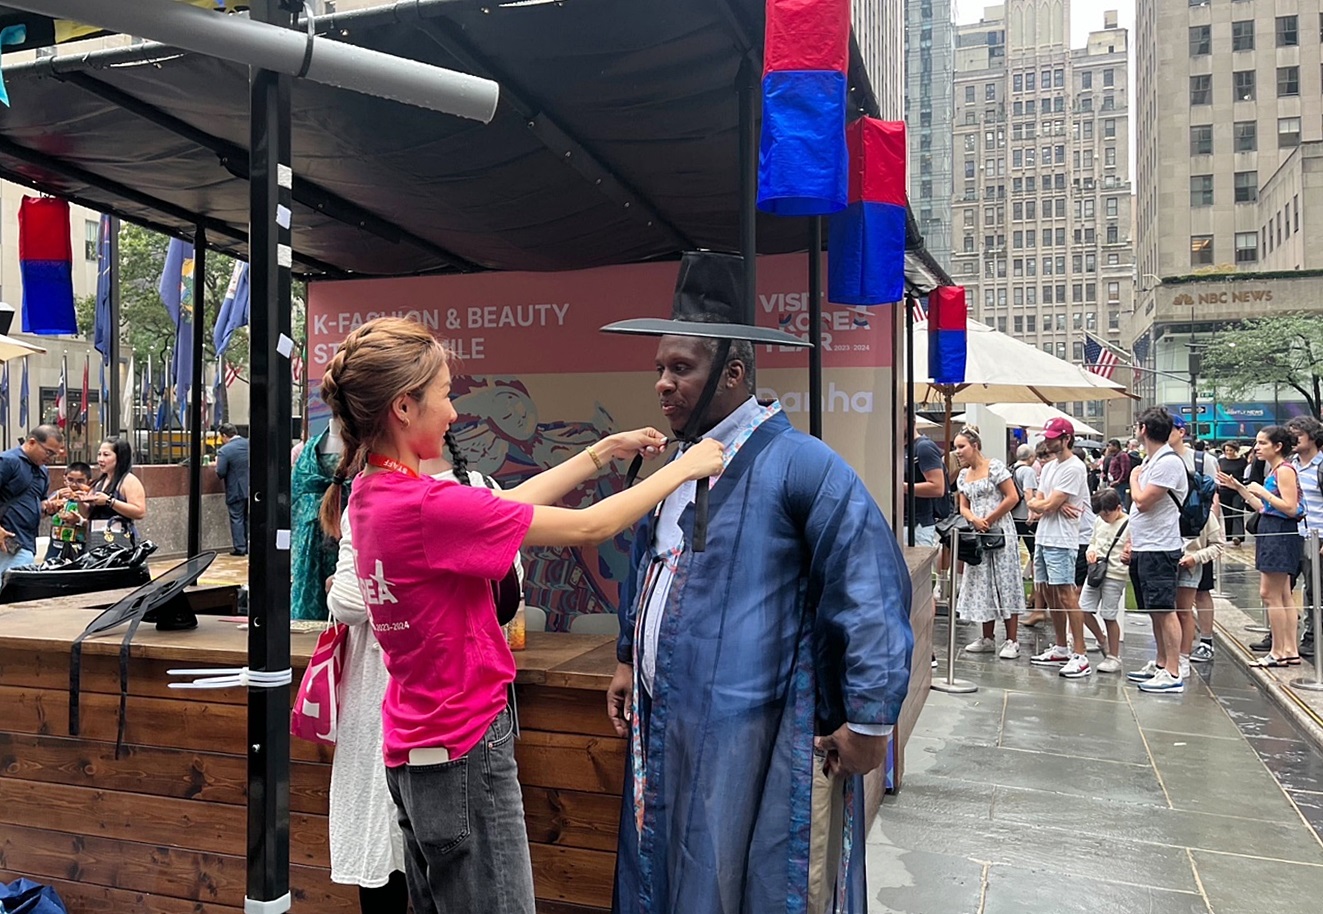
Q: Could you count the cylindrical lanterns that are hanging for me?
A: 4